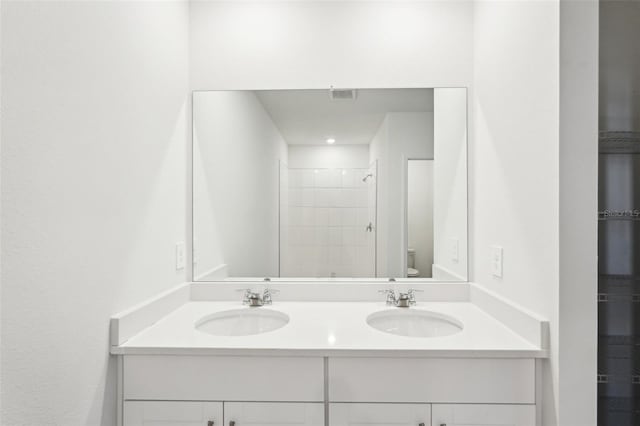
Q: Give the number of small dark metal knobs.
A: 4